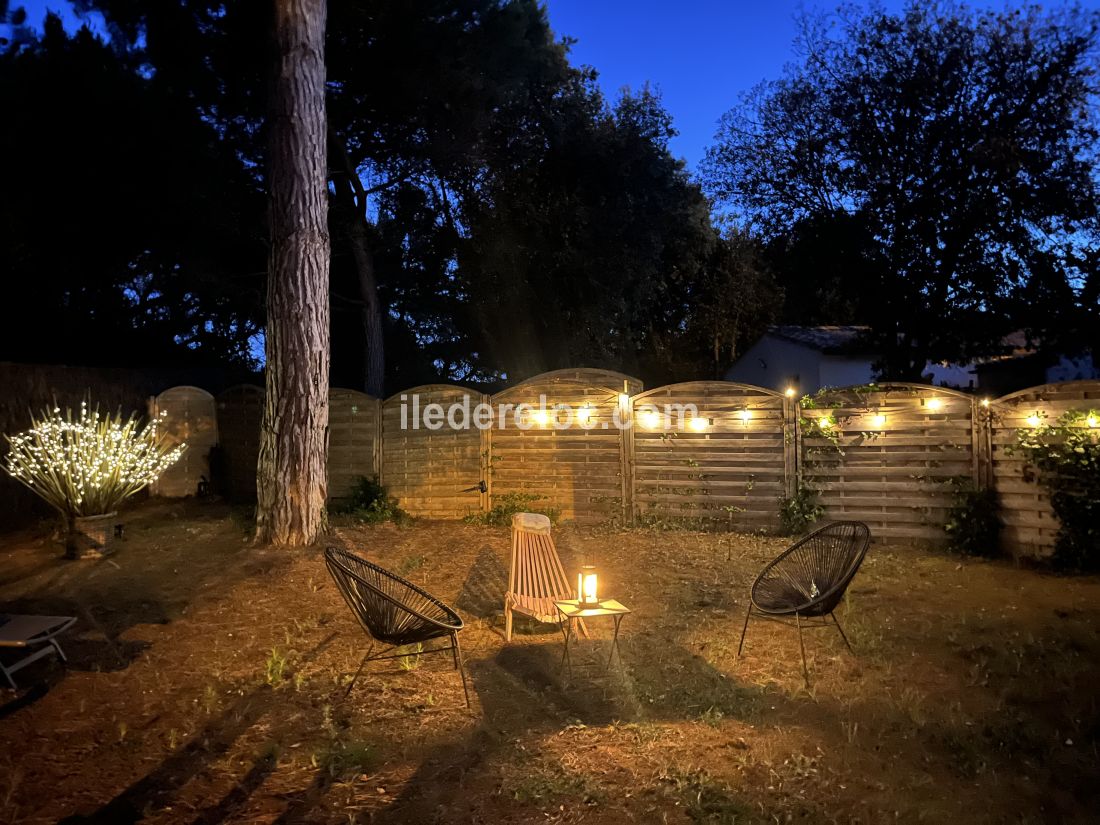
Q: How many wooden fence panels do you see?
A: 8